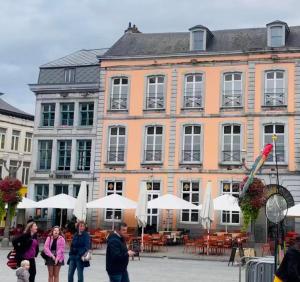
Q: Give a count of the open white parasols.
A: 6